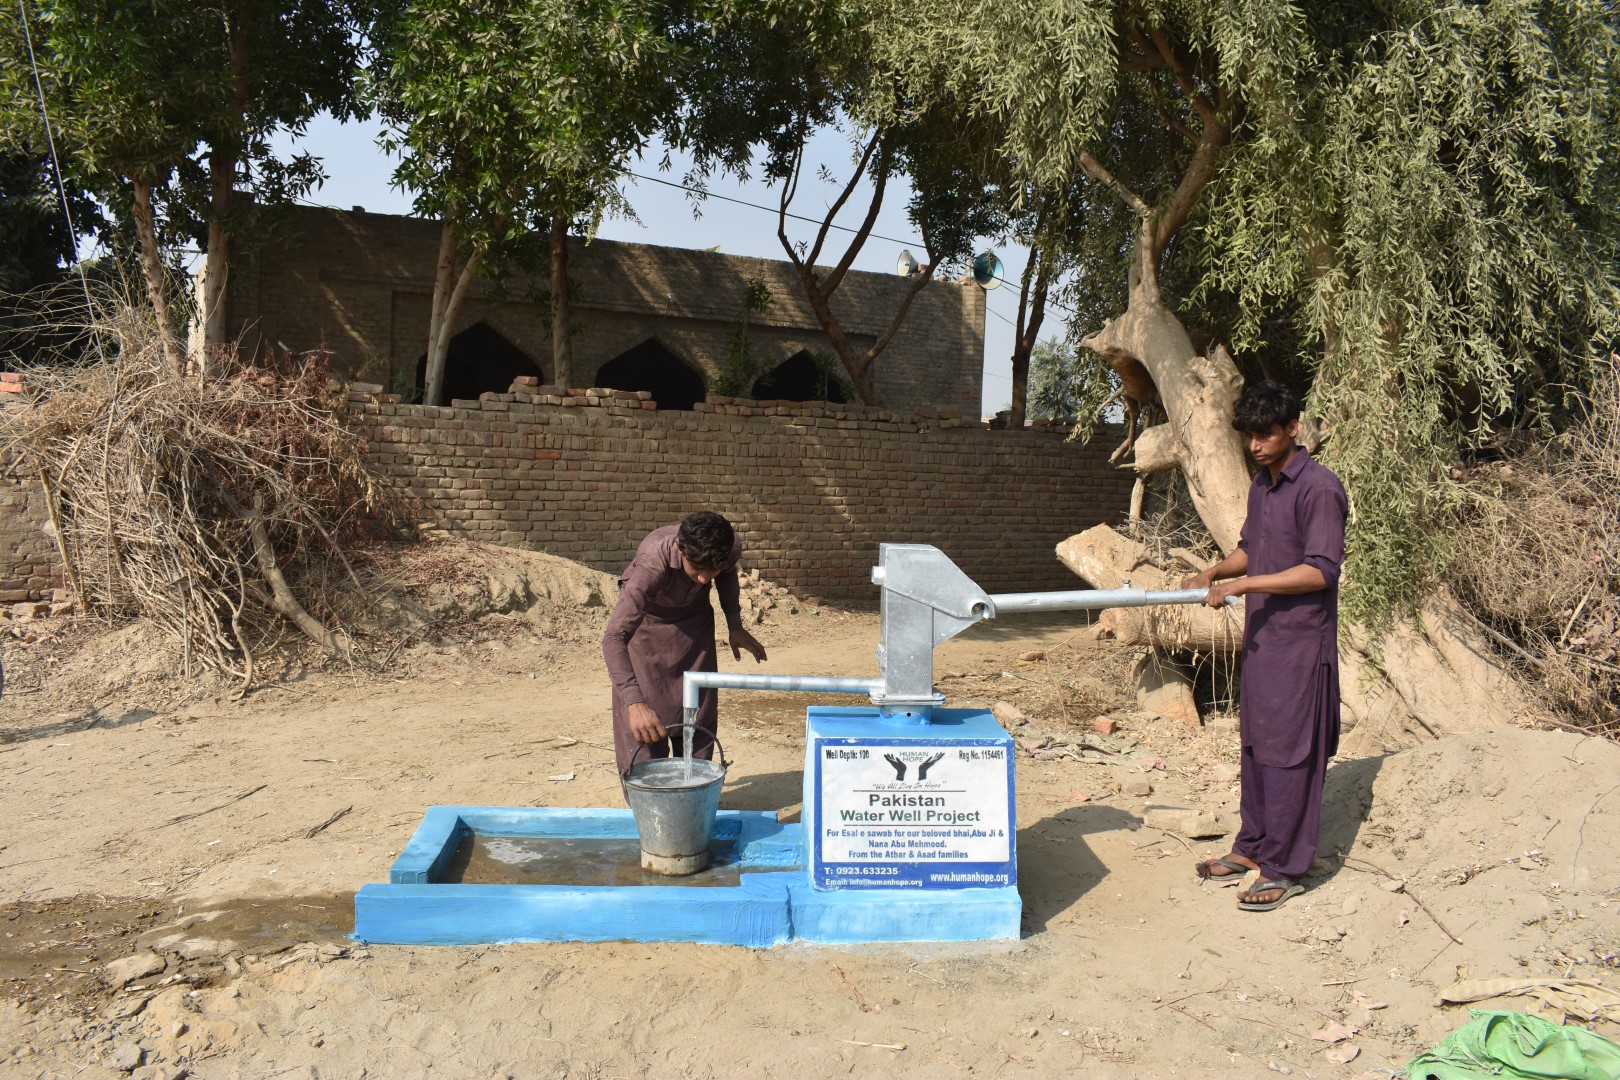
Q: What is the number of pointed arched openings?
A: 3